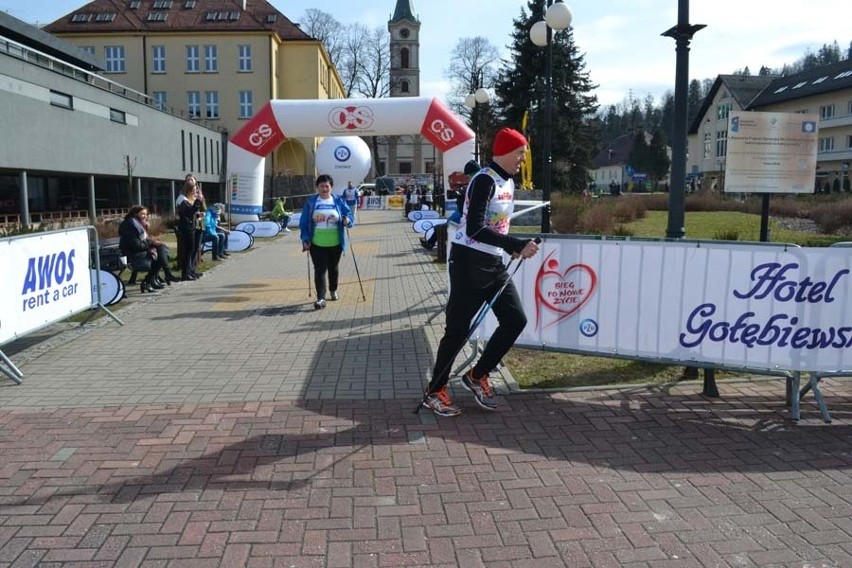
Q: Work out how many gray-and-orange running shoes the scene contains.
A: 2